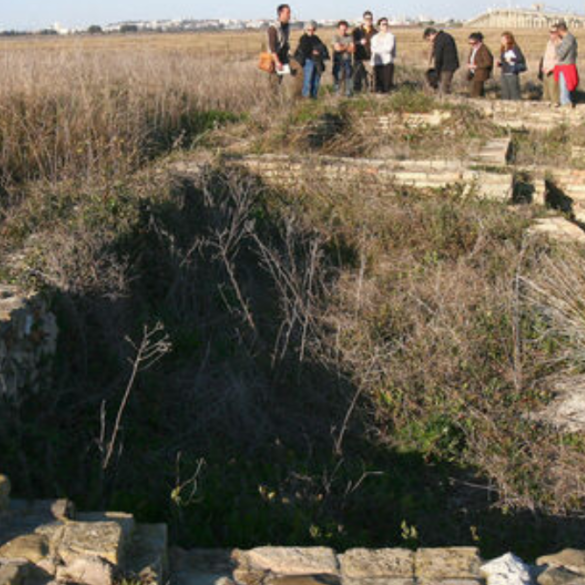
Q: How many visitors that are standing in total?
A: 10